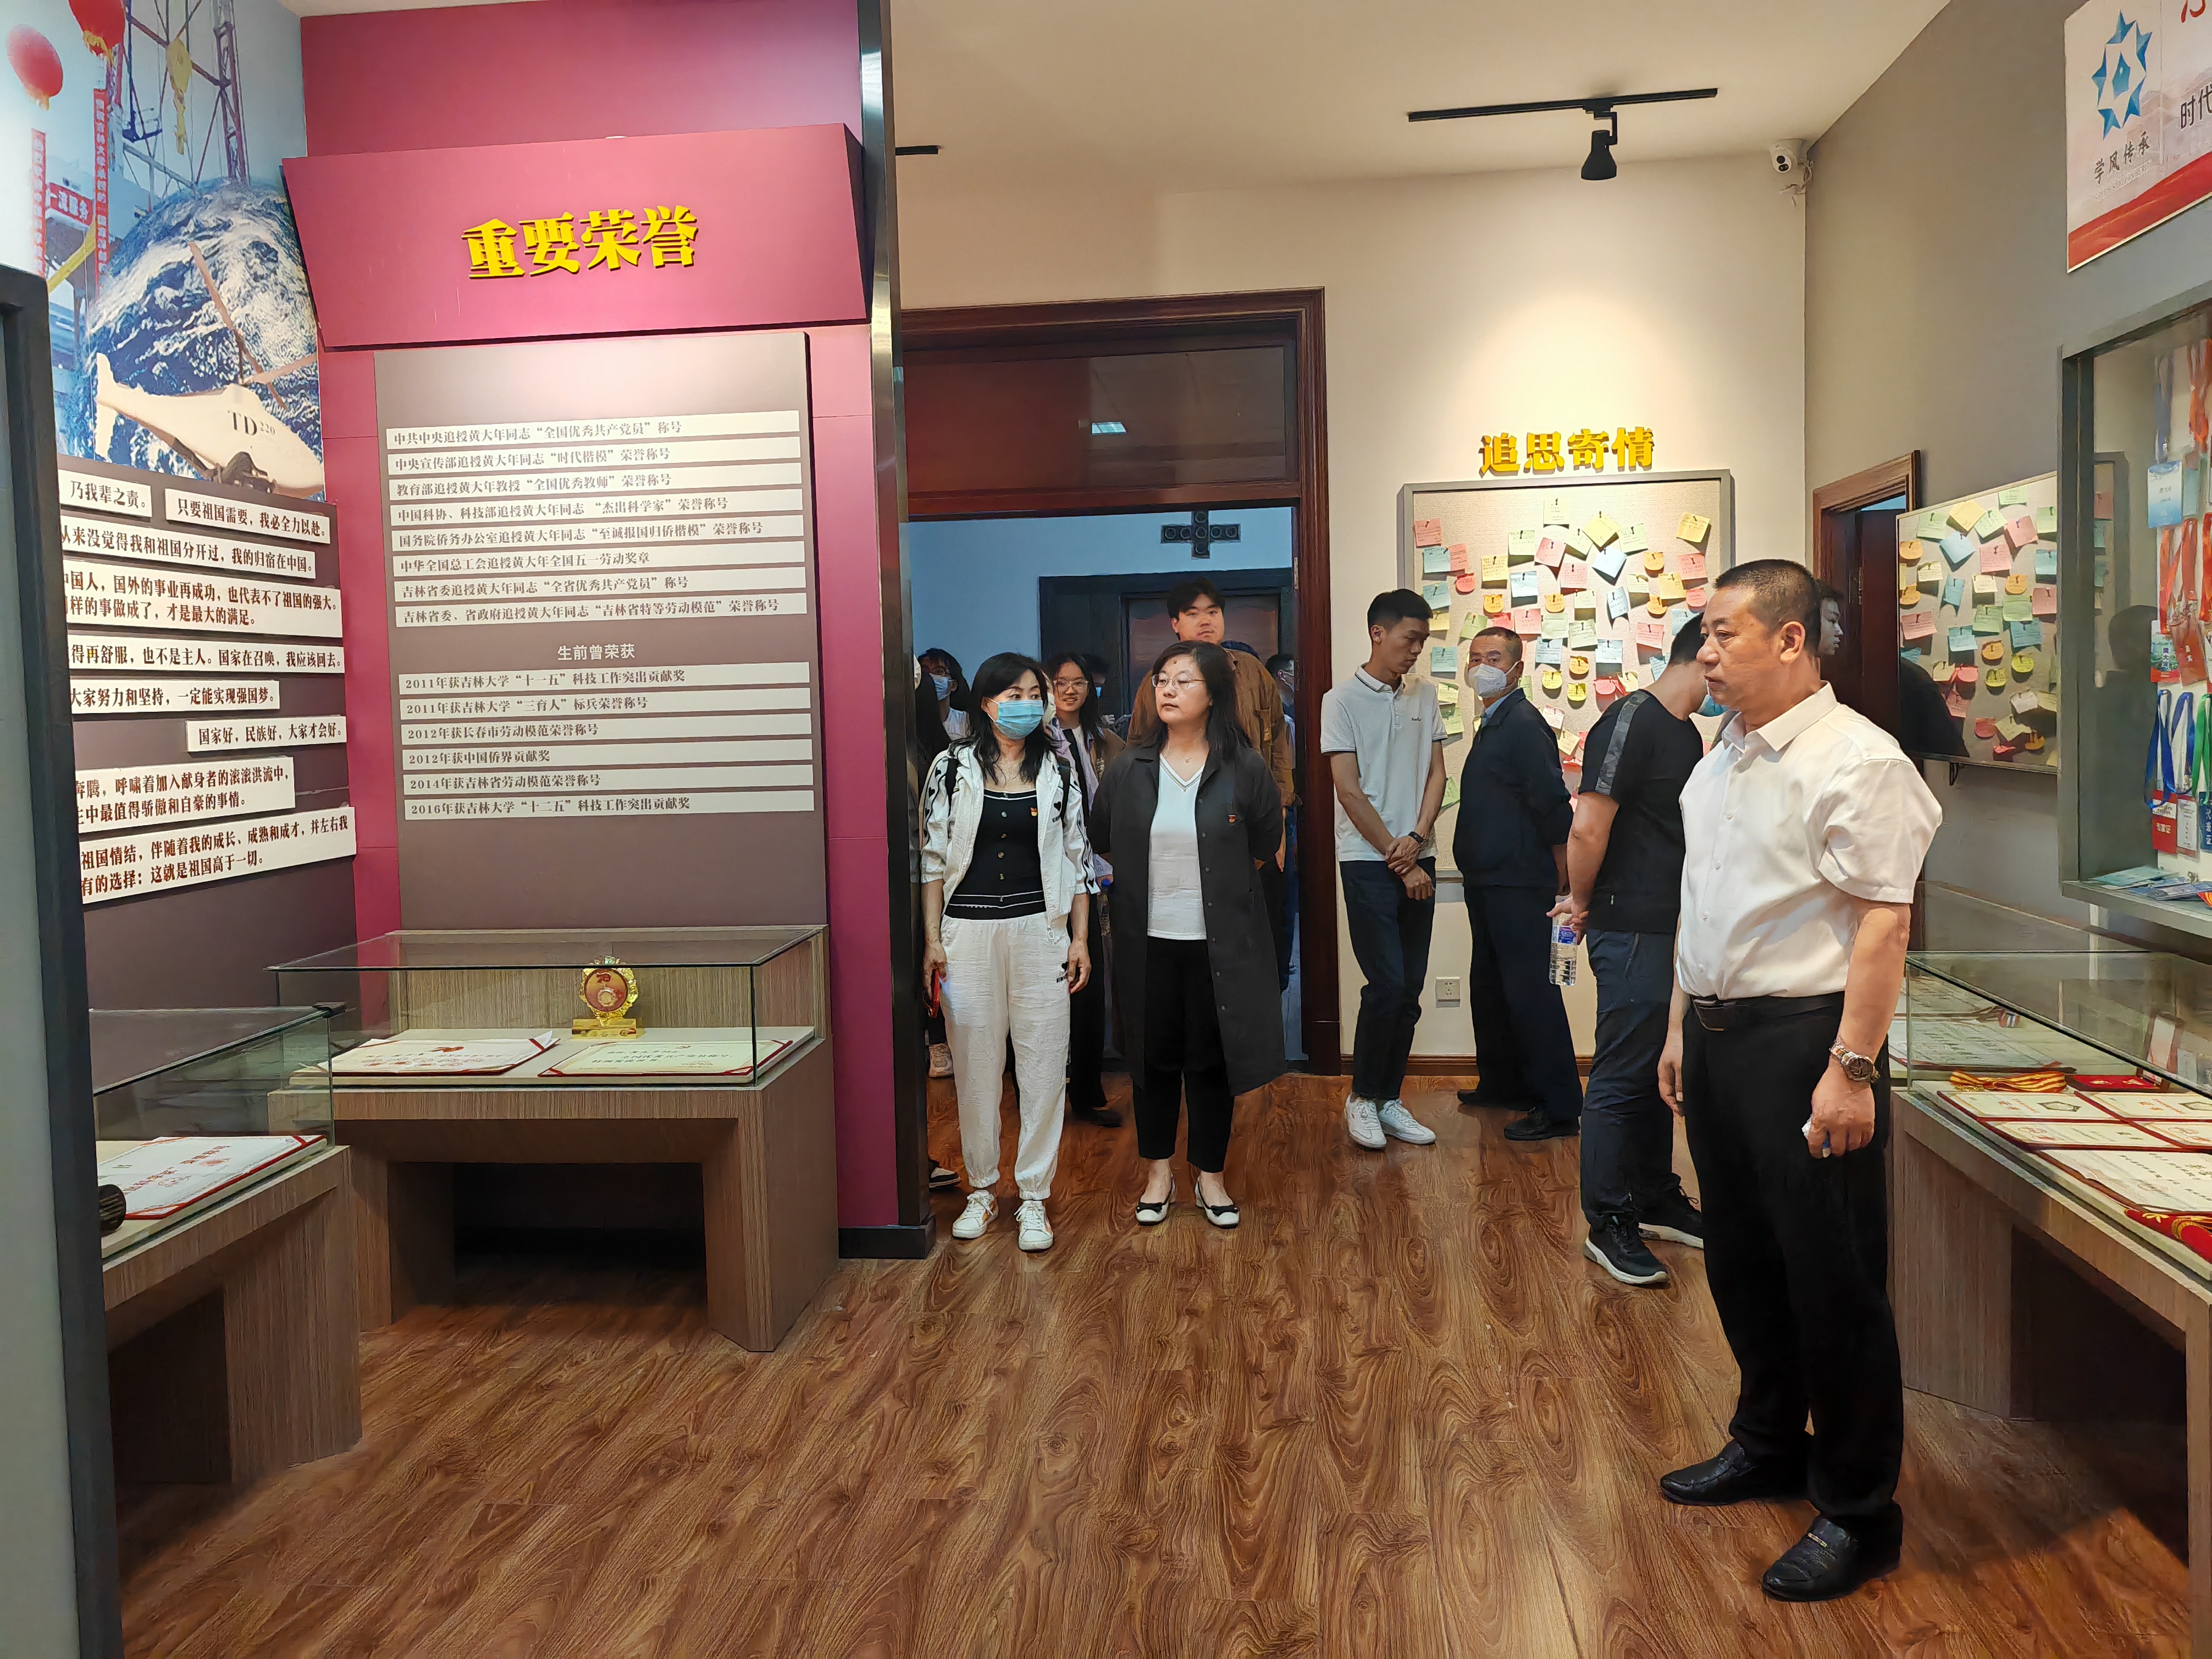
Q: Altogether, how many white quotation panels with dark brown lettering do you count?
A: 9